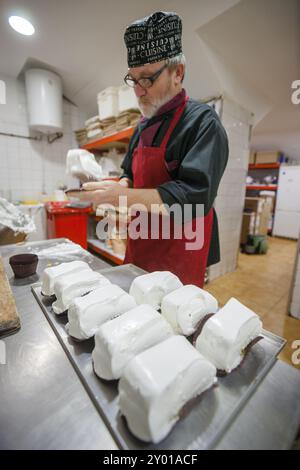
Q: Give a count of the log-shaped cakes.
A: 8